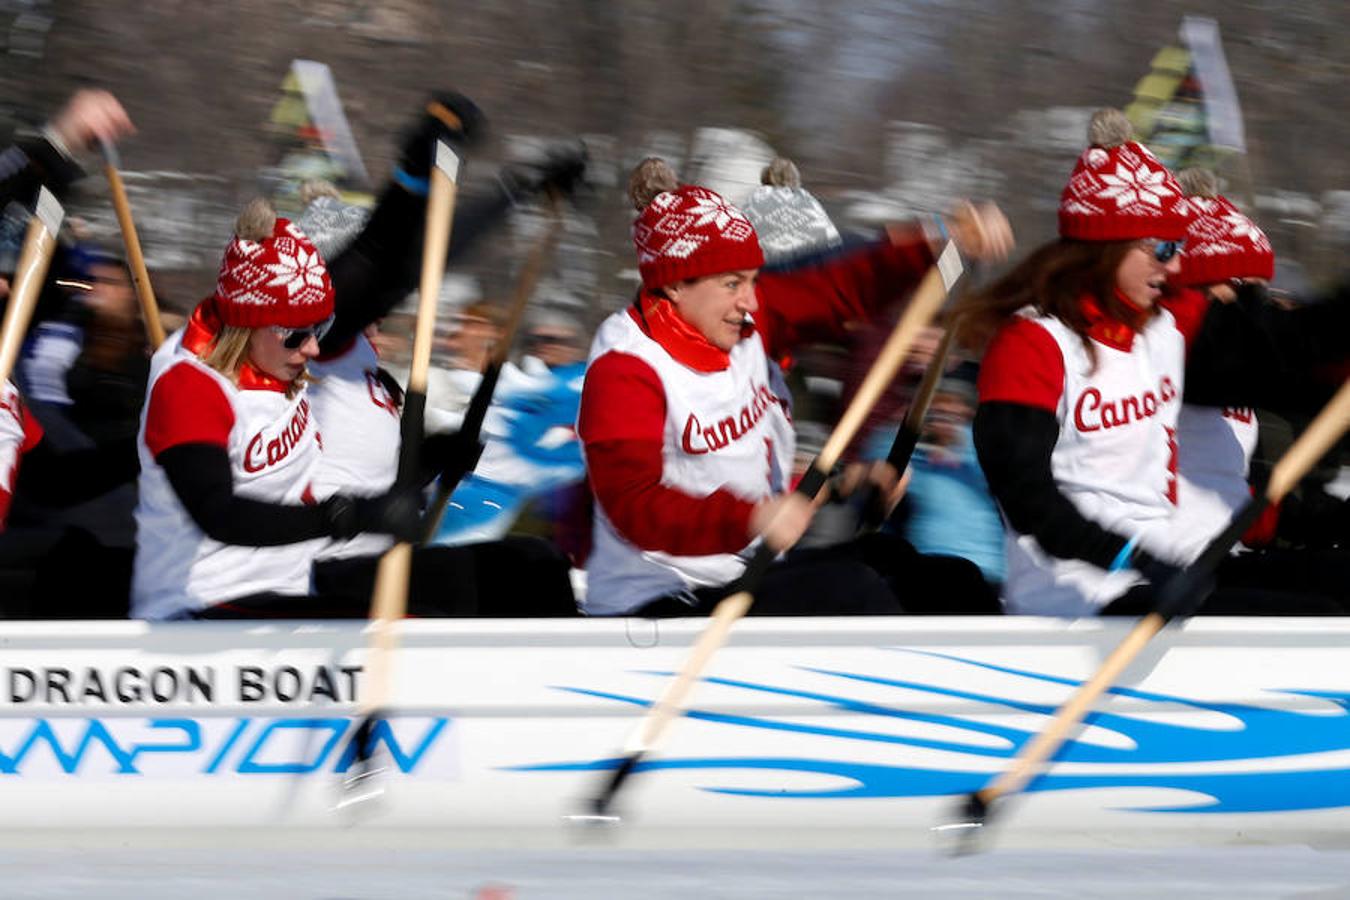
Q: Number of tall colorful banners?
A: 2